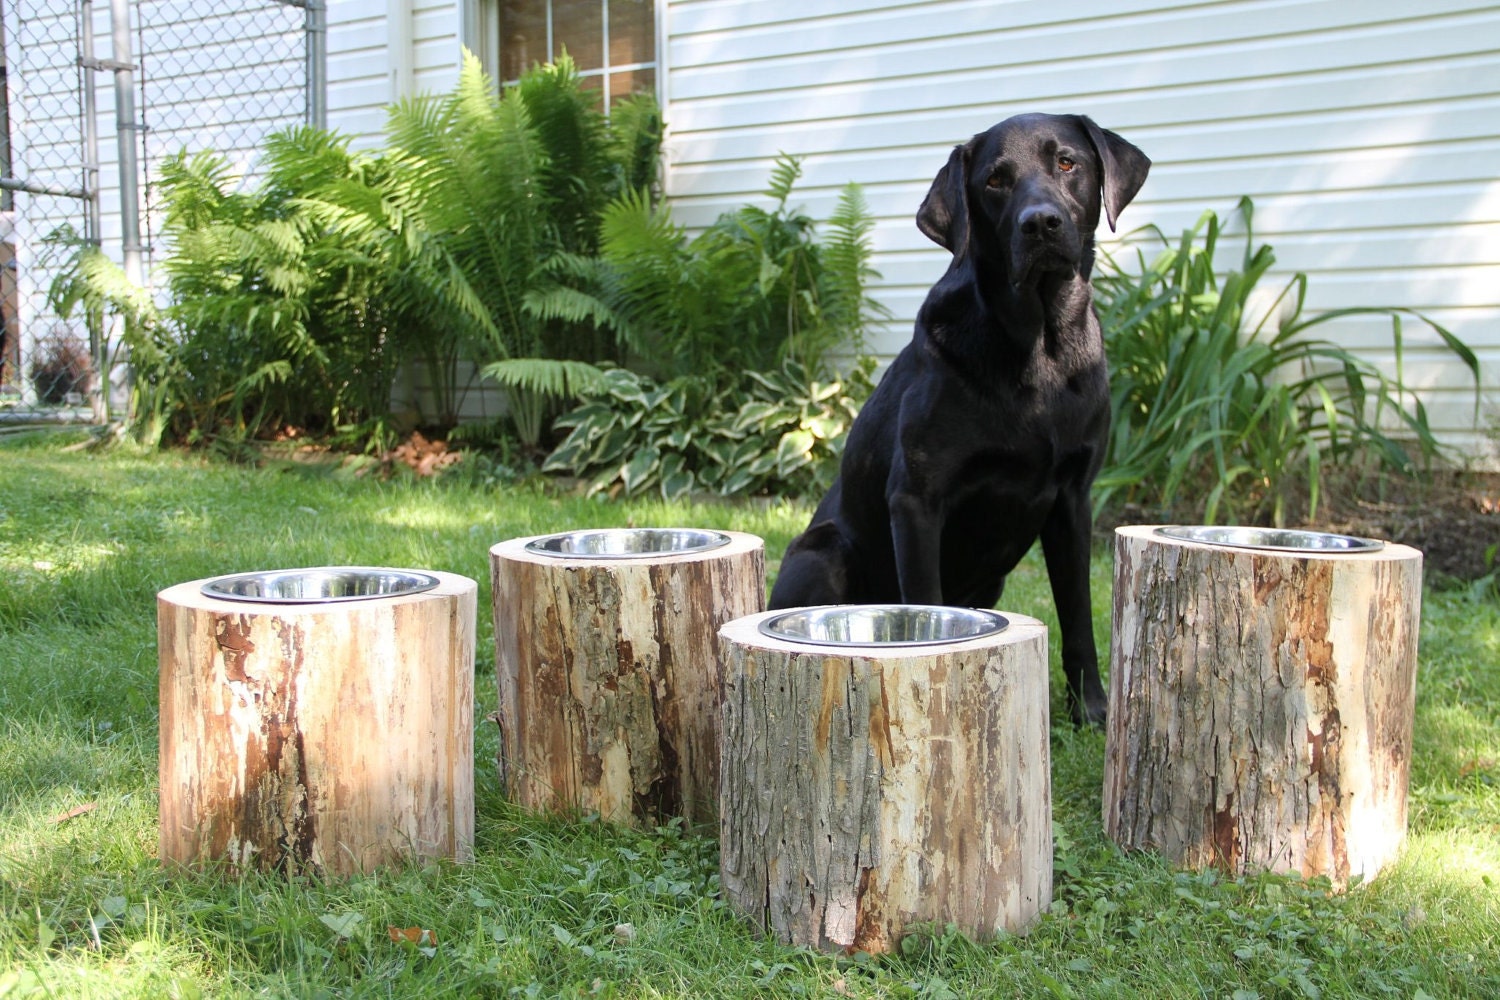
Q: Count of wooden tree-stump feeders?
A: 4